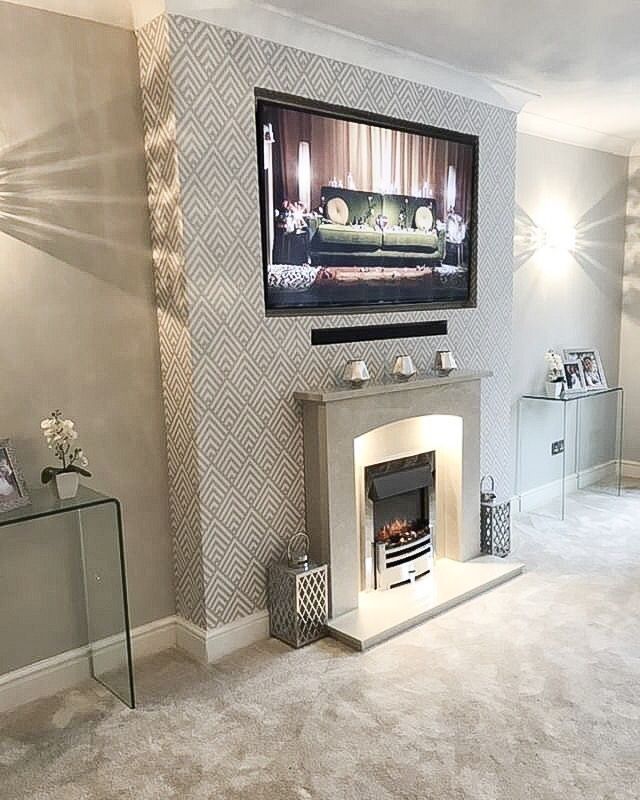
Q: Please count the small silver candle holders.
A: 3